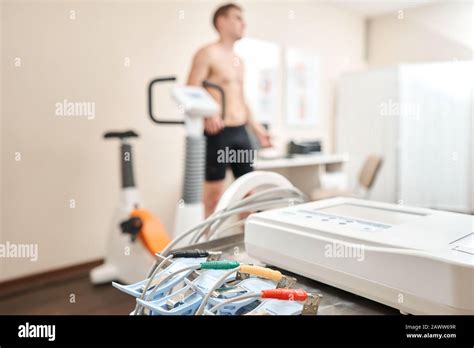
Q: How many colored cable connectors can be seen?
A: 4